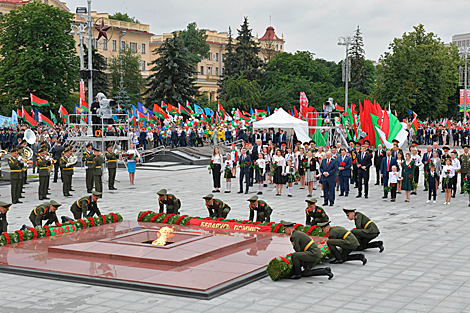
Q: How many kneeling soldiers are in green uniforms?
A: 10